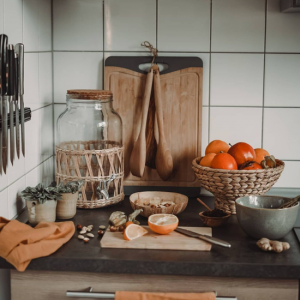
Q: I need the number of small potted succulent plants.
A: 2